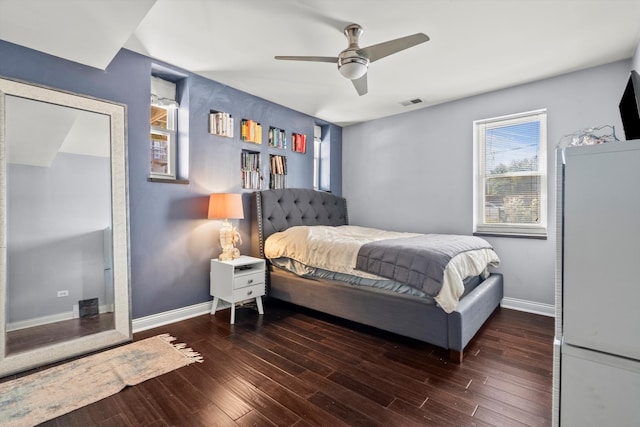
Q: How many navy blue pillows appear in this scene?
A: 0